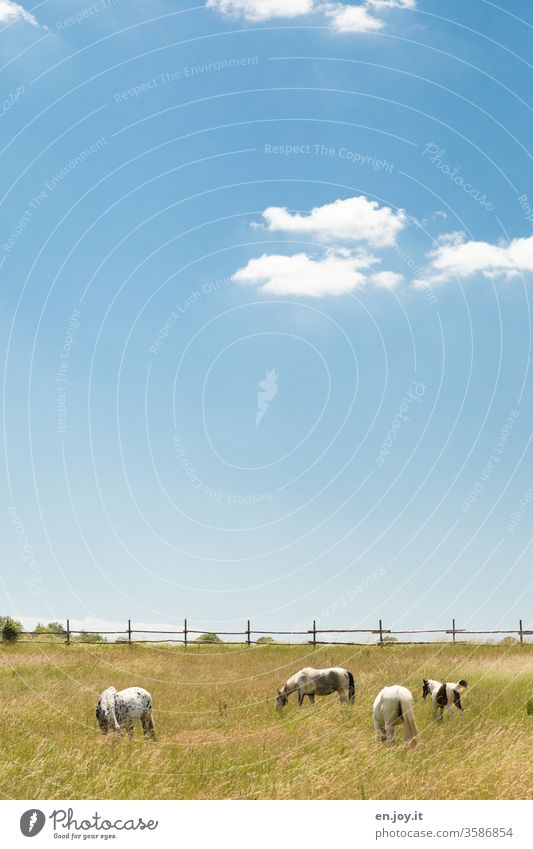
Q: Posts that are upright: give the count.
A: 8